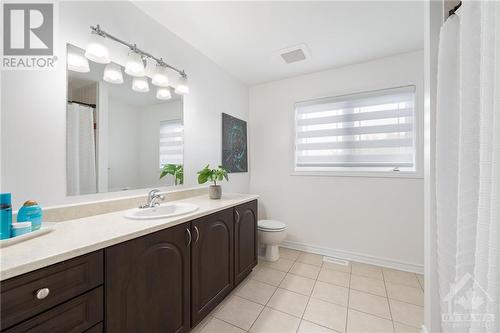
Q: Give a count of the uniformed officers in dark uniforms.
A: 0